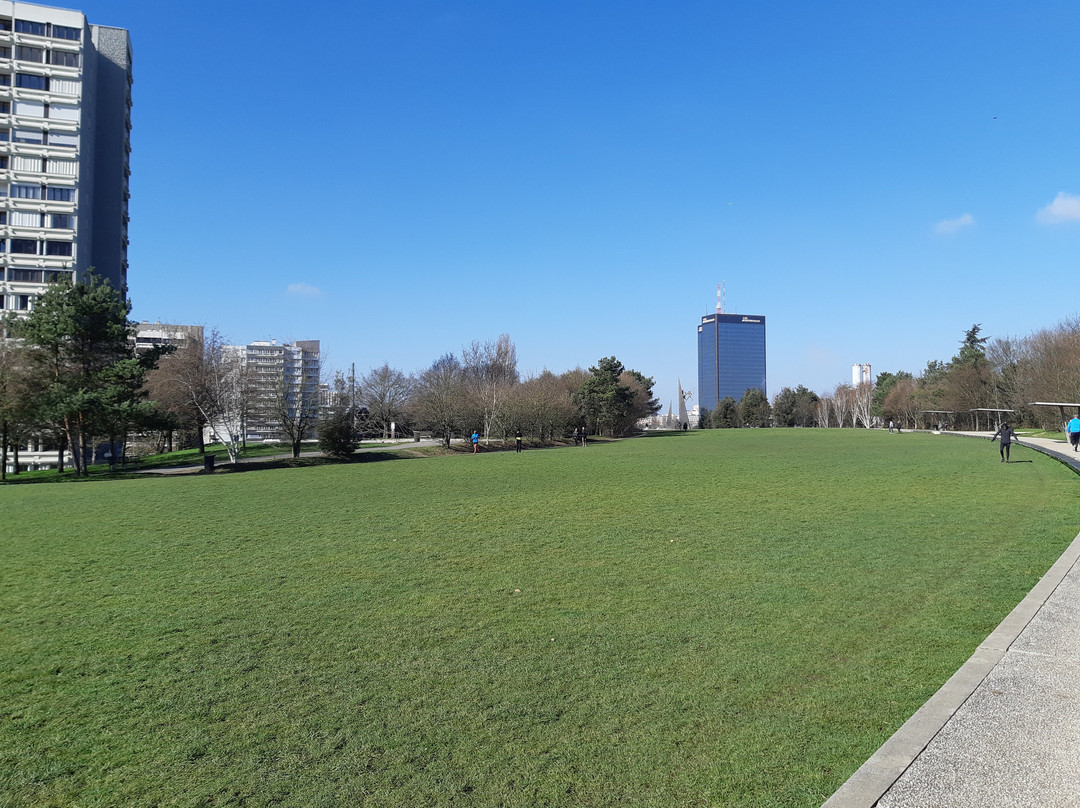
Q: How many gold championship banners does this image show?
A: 0